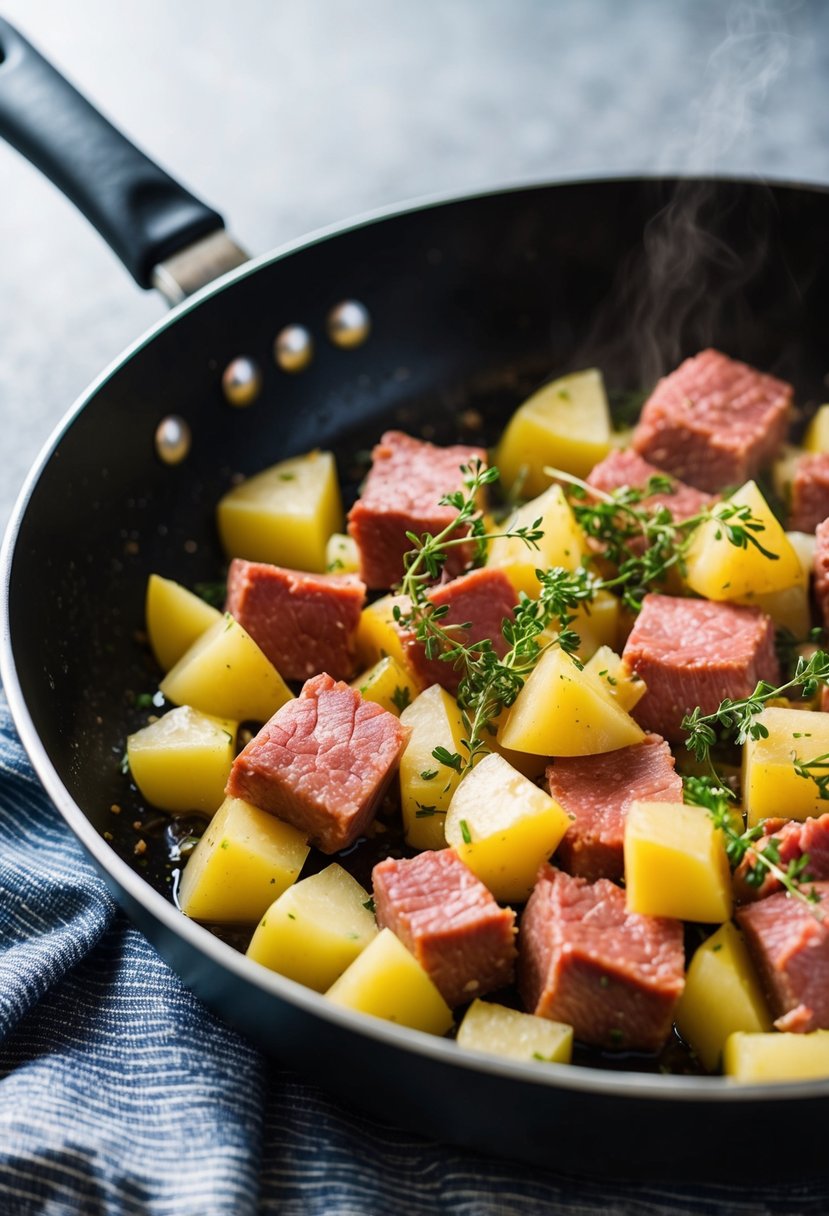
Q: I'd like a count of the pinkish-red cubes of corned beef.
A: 14